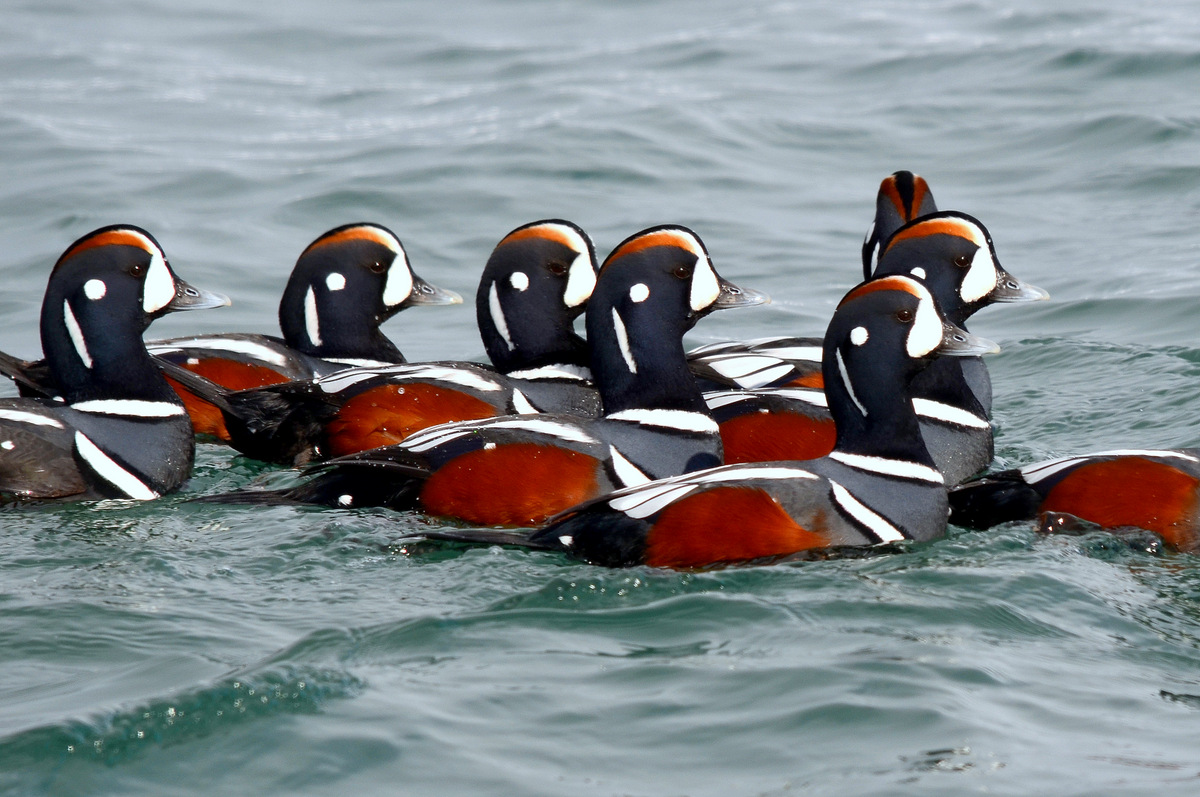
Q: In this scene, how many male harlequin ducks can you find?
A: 8